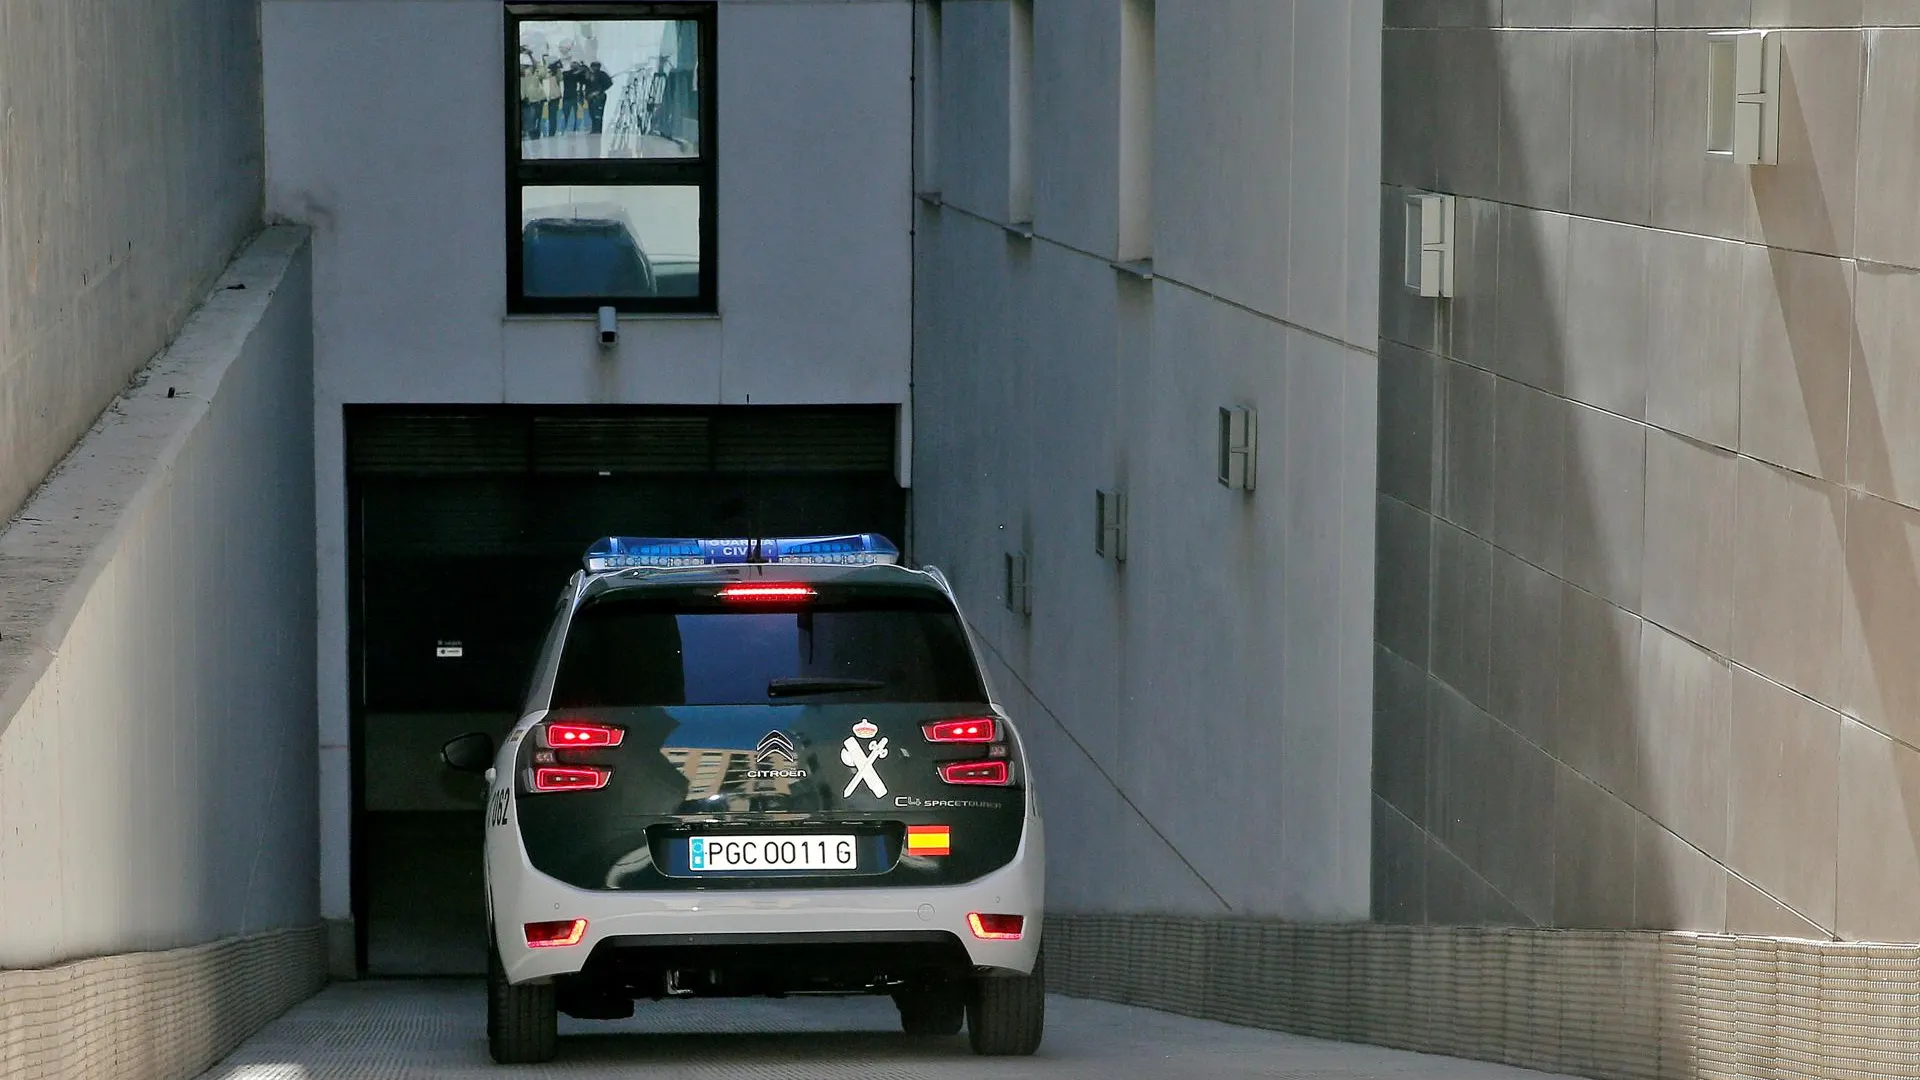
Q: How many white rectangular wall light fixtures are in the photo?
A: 5